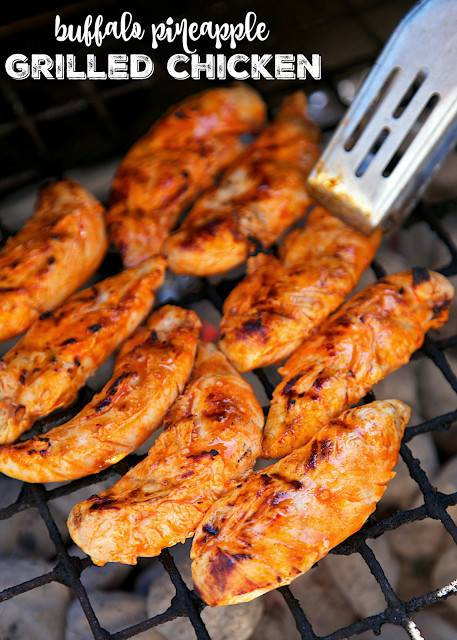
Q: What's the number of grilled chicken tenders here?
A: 9